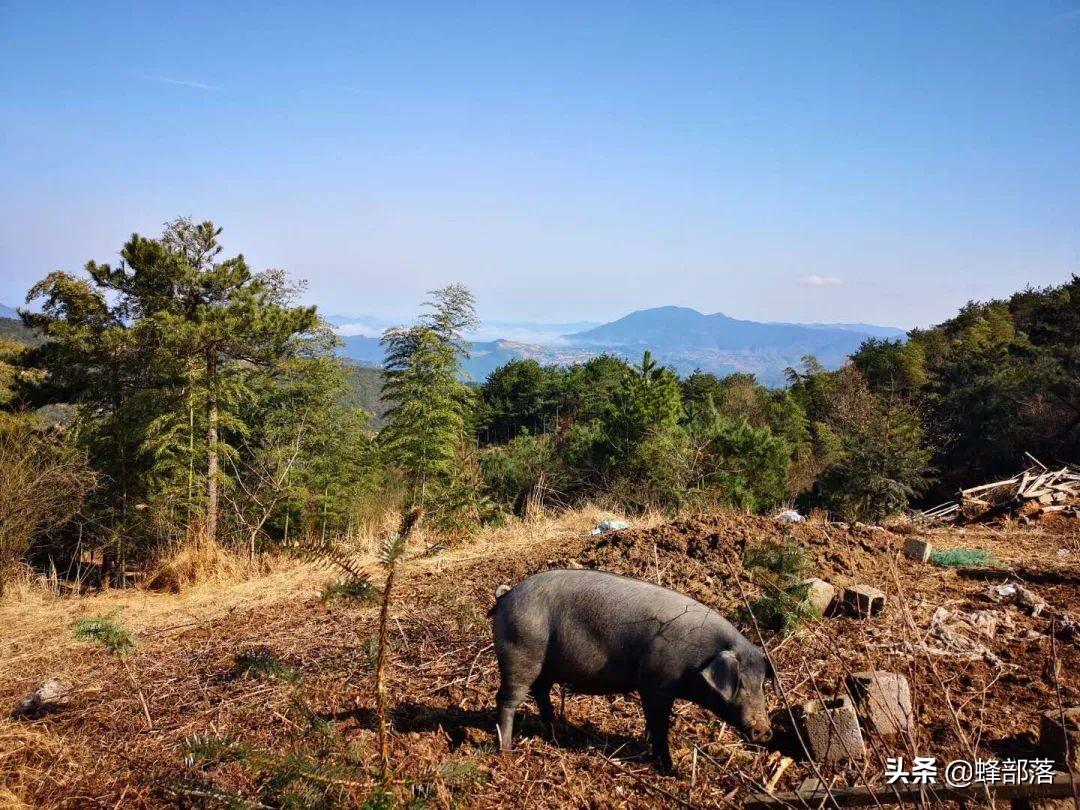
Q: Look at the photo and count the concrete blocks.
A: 6